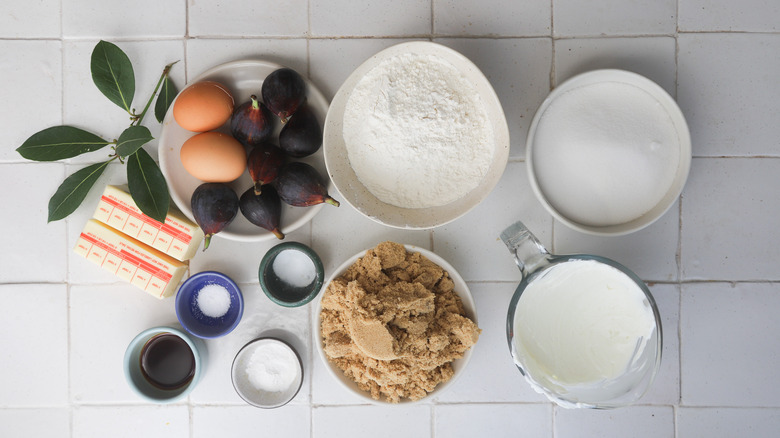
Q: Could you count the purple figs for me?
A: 7